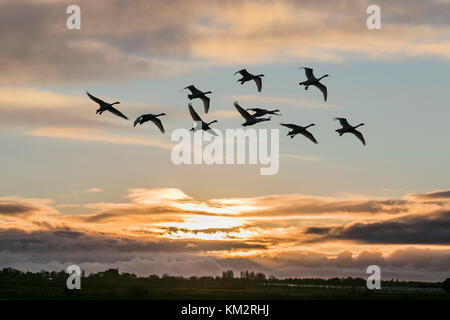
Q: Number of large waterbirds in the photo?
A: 10